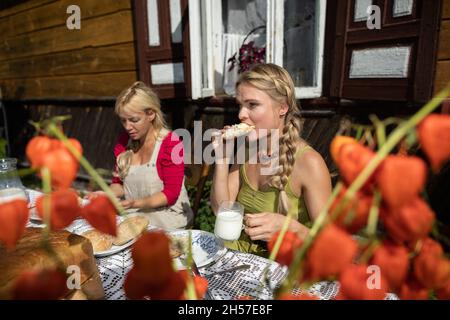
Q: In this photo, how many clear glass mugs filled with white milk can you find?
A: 1